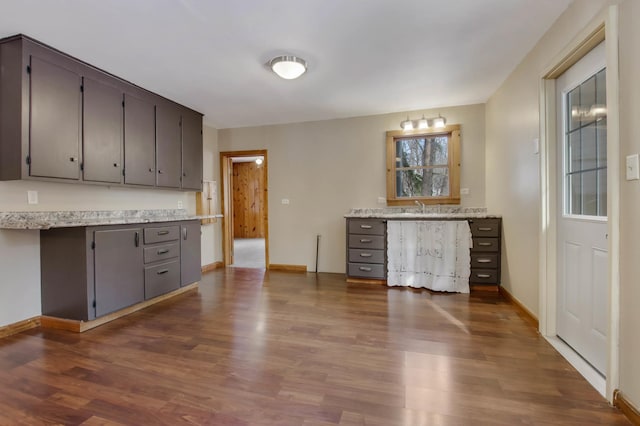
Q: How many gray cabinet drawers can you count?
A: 11